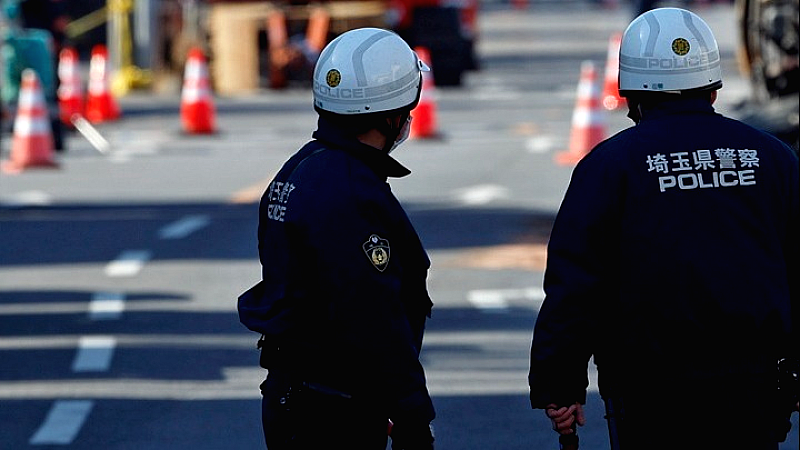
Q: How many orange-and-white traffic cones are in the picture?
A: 7